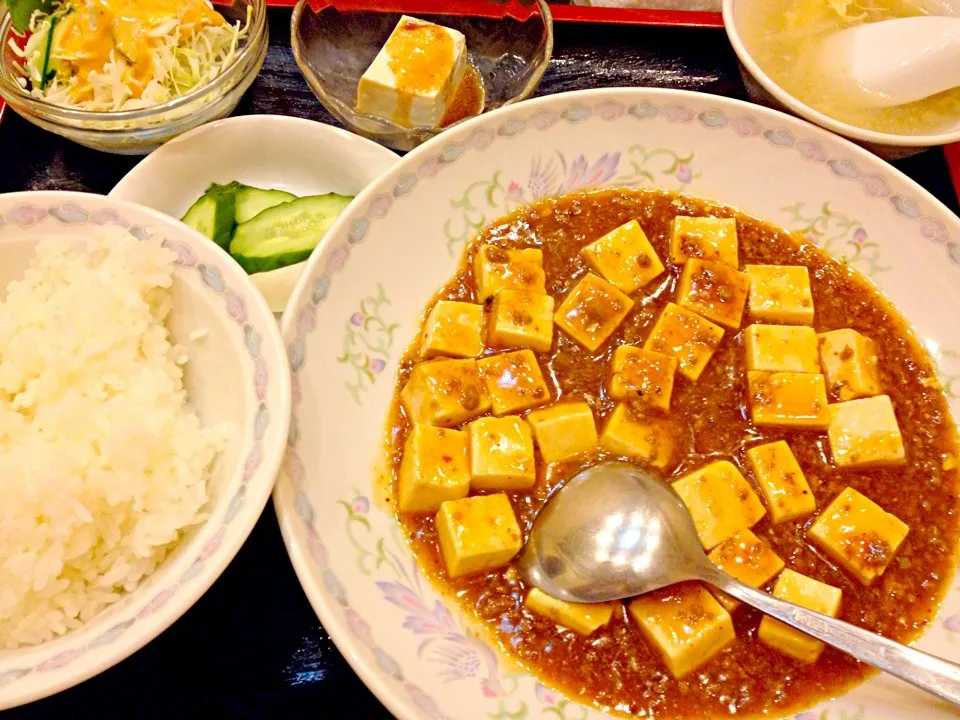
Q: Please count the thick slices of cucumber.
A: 3